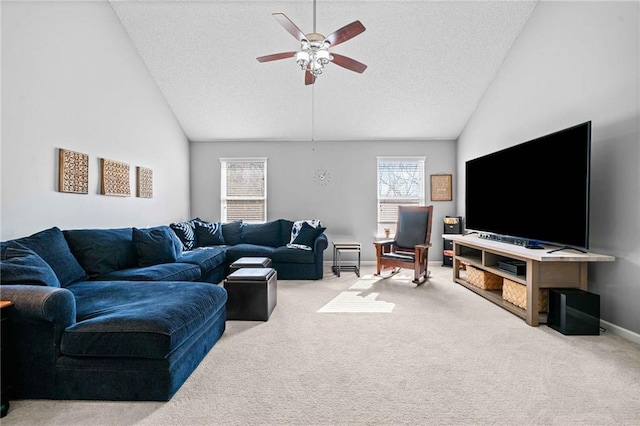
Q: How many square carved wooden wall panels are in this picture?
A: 3